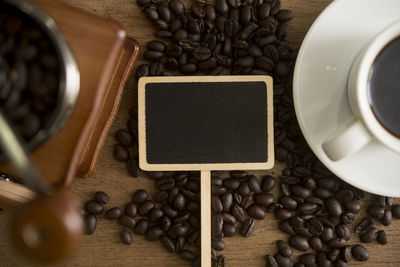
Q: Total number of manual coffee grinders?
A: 1